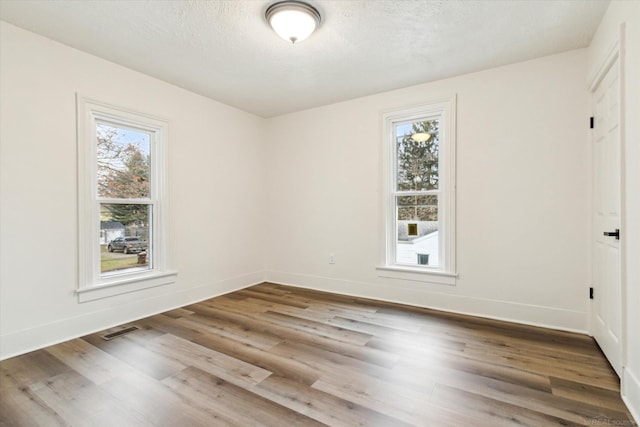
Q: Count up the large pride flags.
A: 0